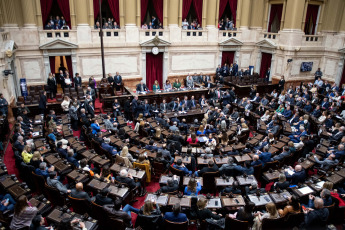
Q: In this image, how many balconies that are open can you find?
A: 5